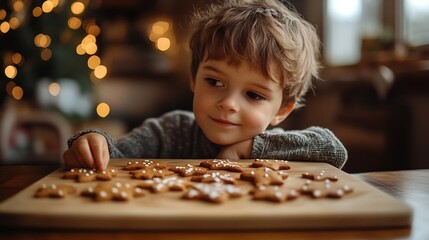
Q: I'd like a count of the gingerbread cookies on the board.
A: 15